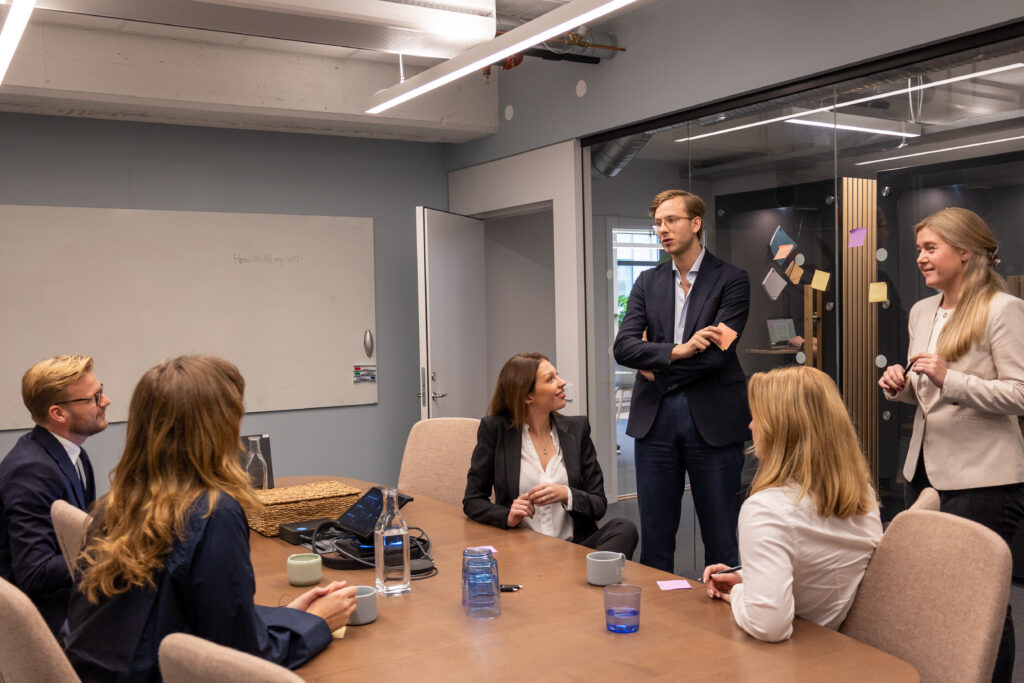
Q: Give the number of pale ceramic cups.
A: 3